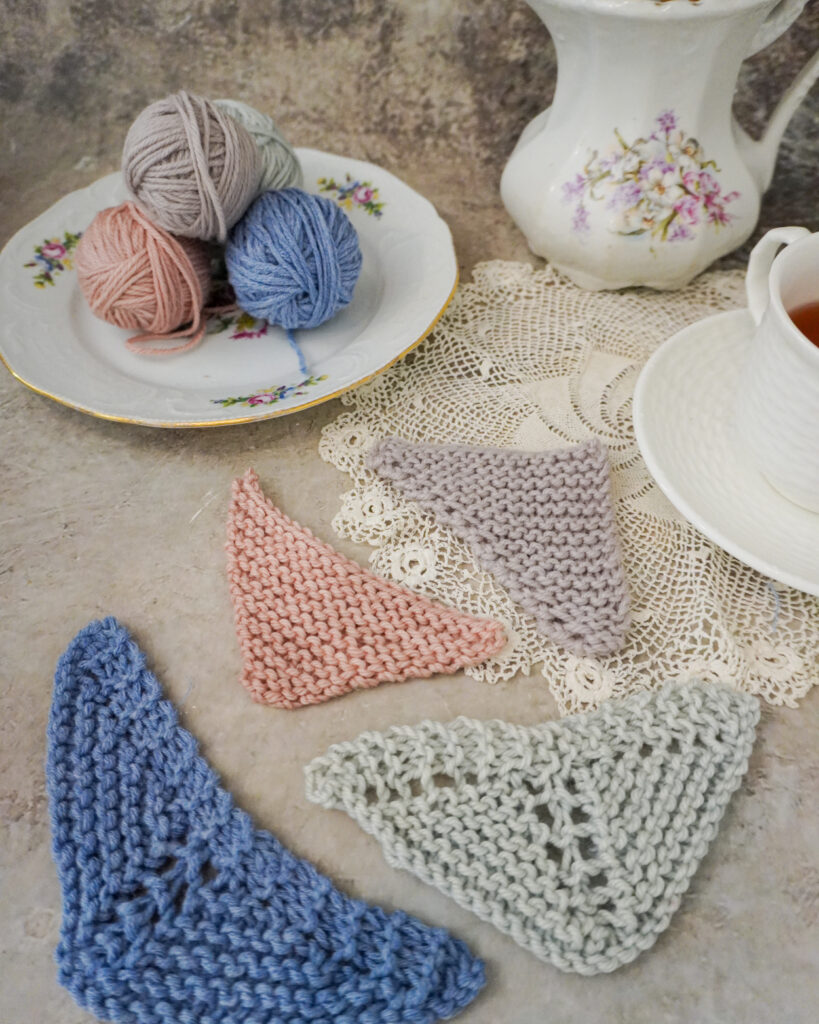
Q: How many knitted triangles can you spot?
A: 4